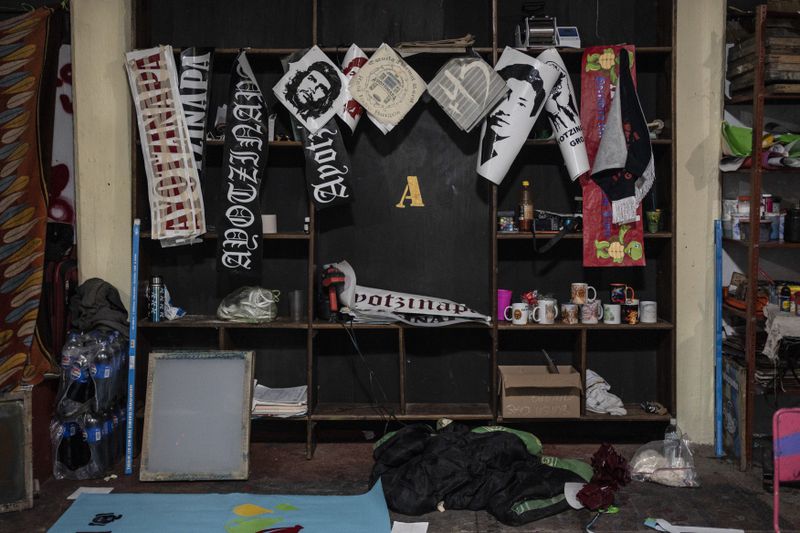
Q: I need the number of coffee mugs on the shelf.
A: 9